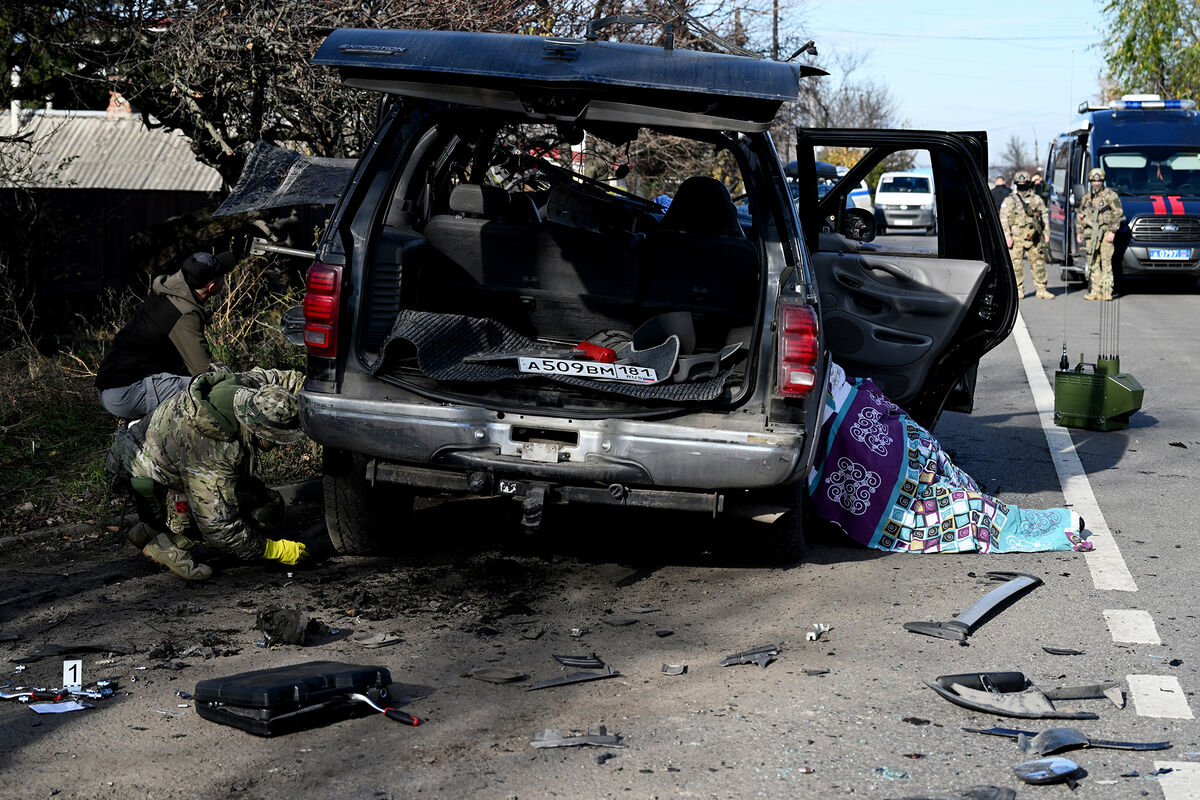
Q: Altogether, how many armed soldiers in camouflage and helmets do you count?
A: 2